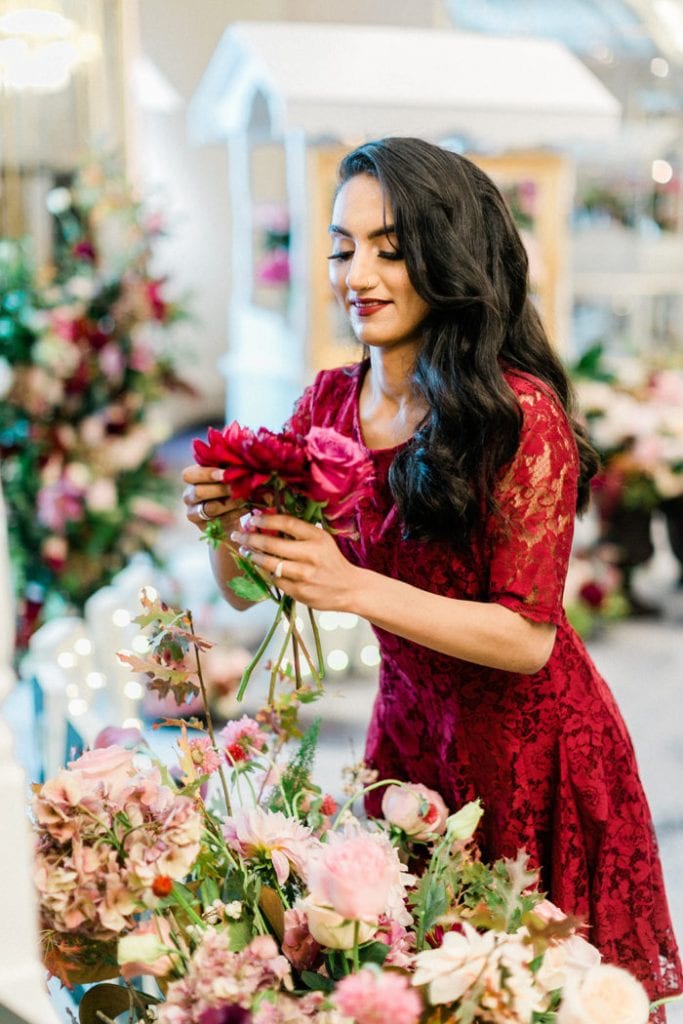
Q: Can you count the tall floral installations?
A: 1